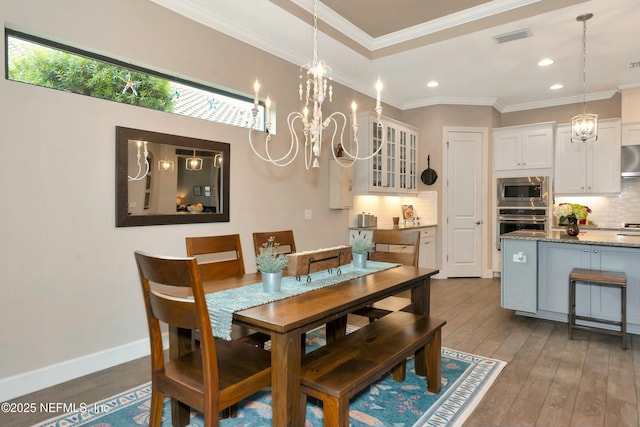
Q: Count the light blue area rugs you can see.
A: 1